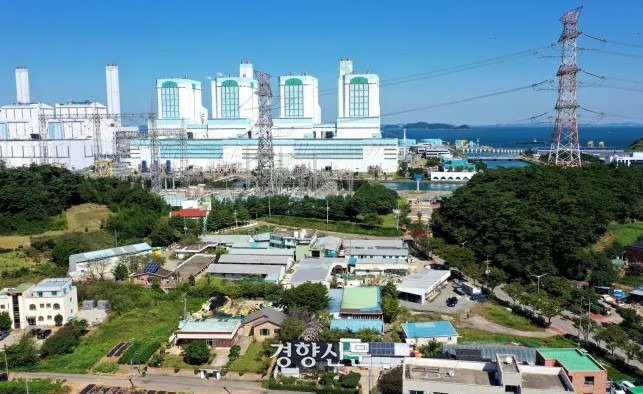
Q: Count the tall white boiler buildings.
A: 4